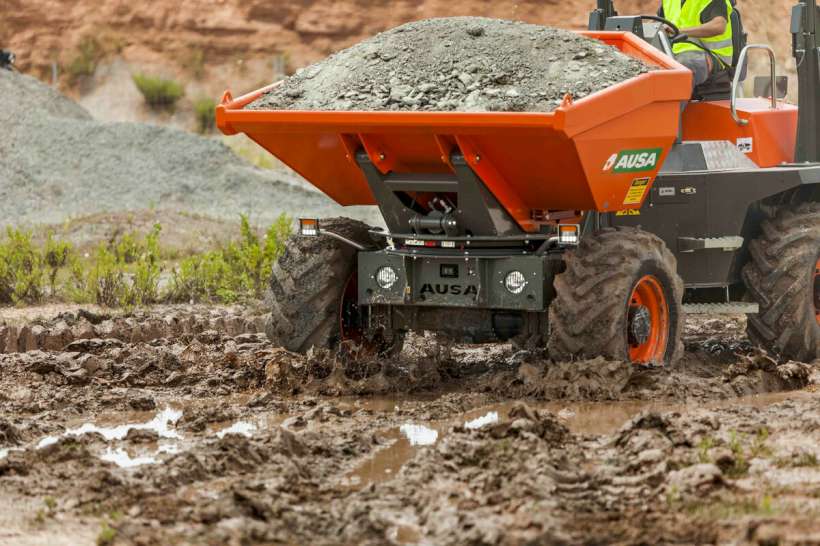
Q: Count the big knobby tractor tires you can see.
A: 3